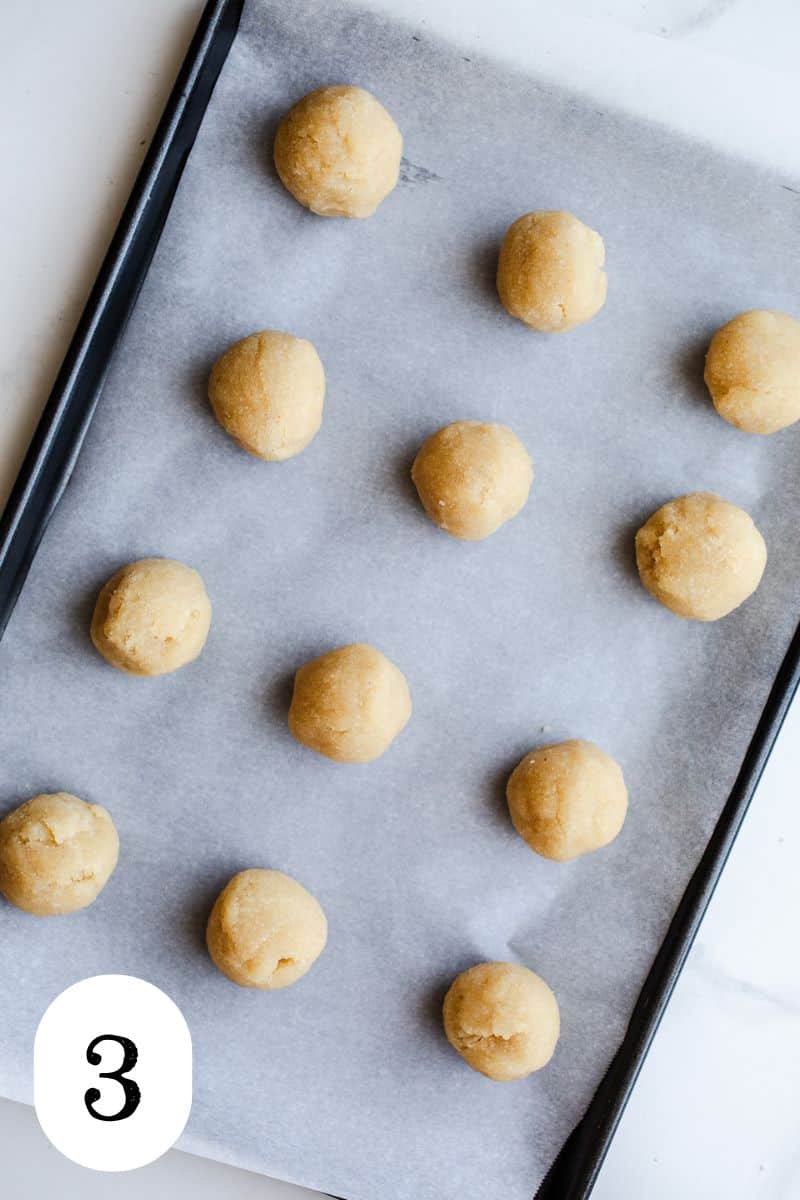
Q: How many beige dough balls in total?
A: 12